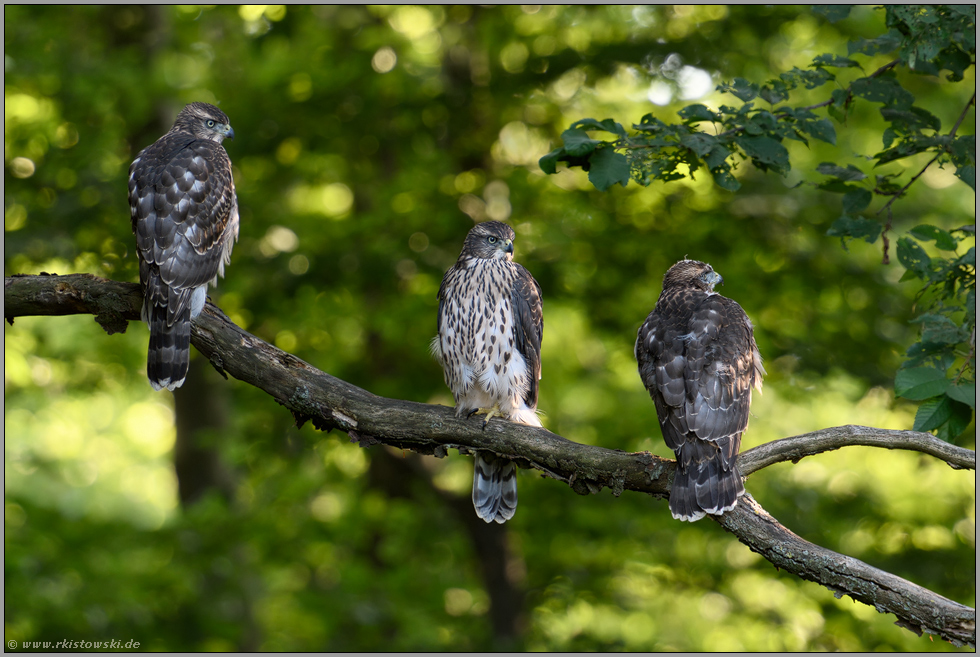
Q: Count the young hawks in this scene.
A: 3